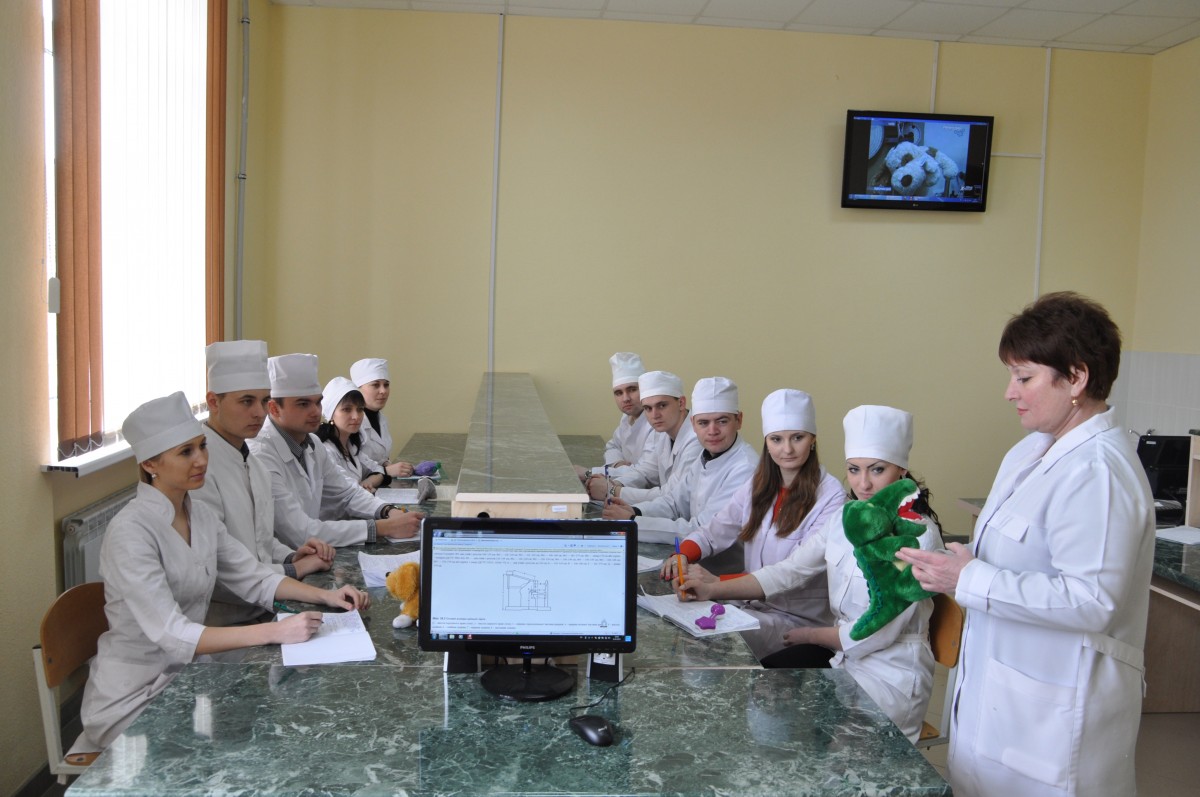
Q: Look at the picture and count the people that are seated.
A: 10